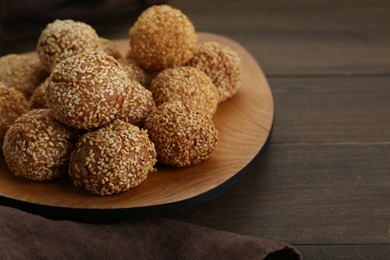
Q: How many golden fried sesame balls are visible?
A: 14